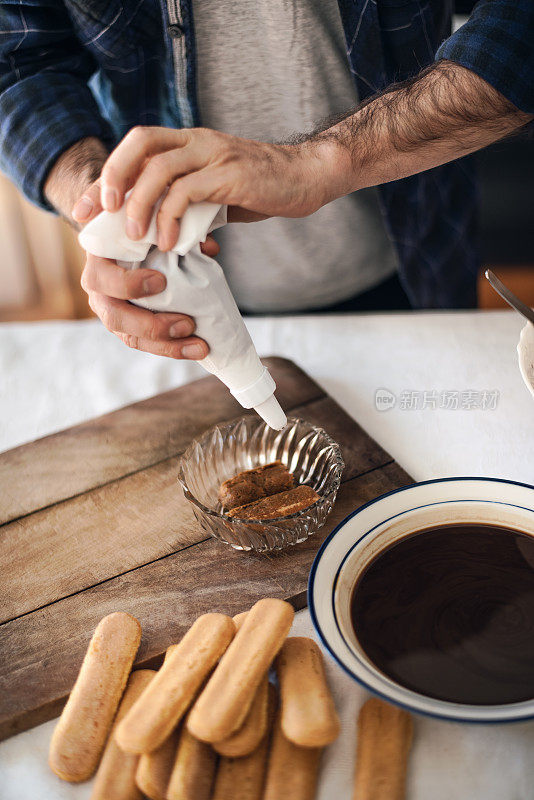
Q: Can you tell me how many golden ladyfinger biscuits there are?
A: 11